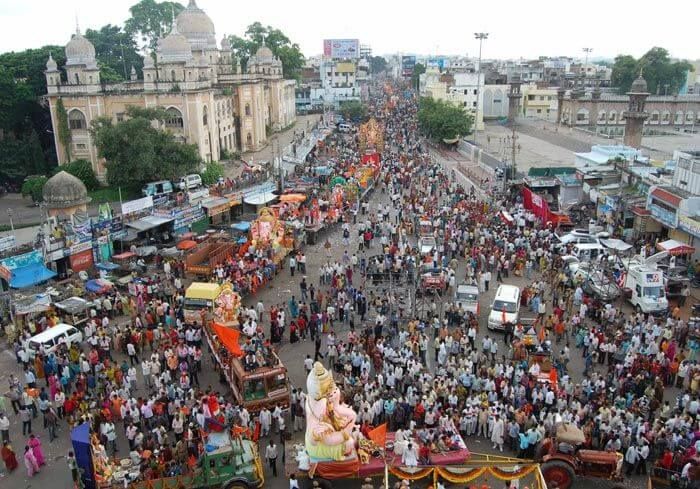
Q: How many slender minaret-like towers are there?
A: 2